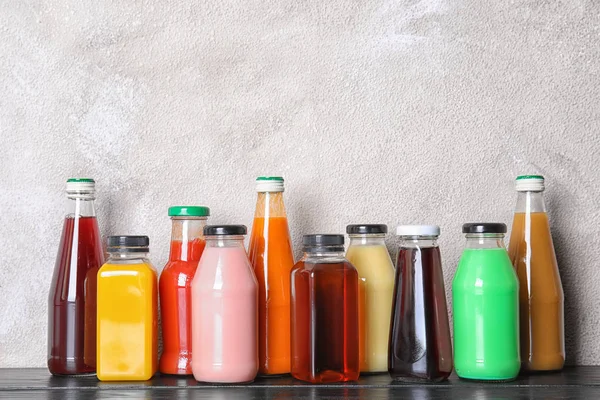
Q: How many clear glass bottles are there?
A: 10